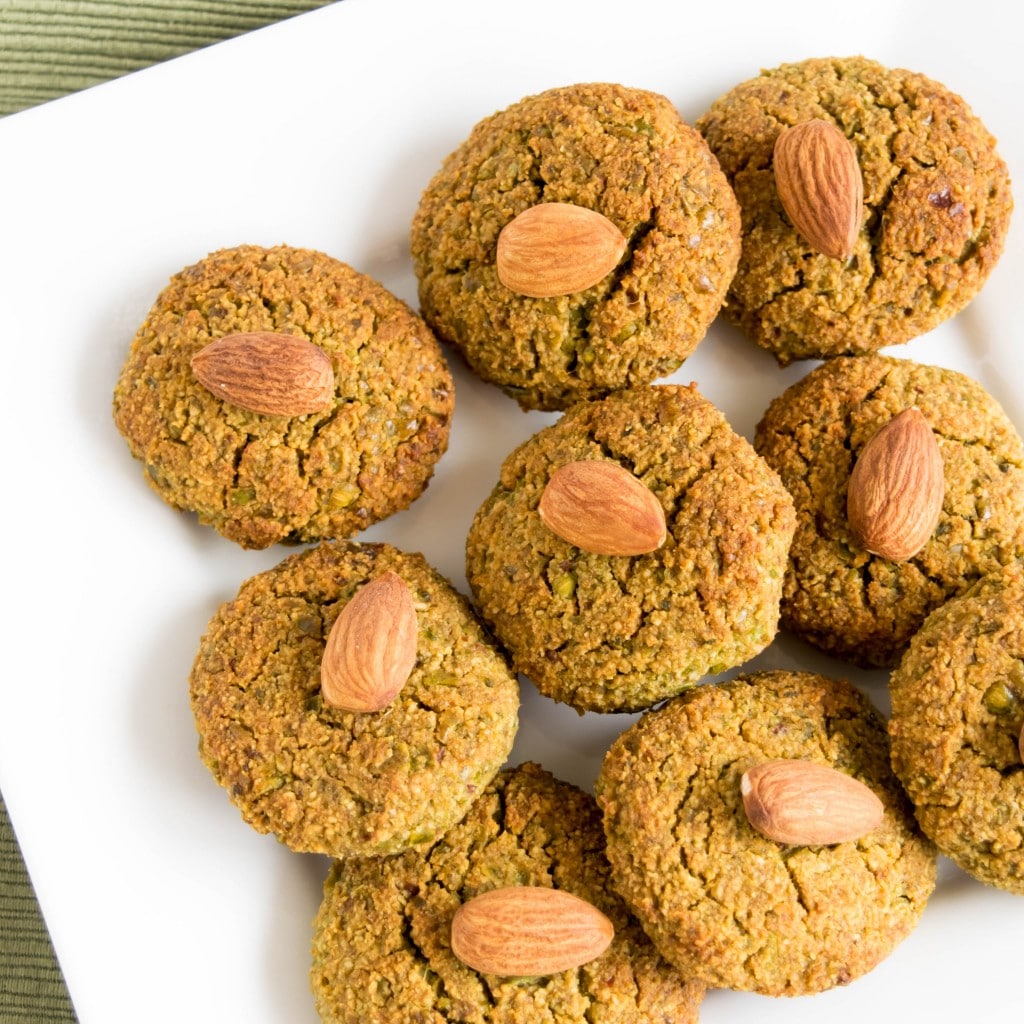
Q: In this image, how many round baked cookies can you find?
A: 9